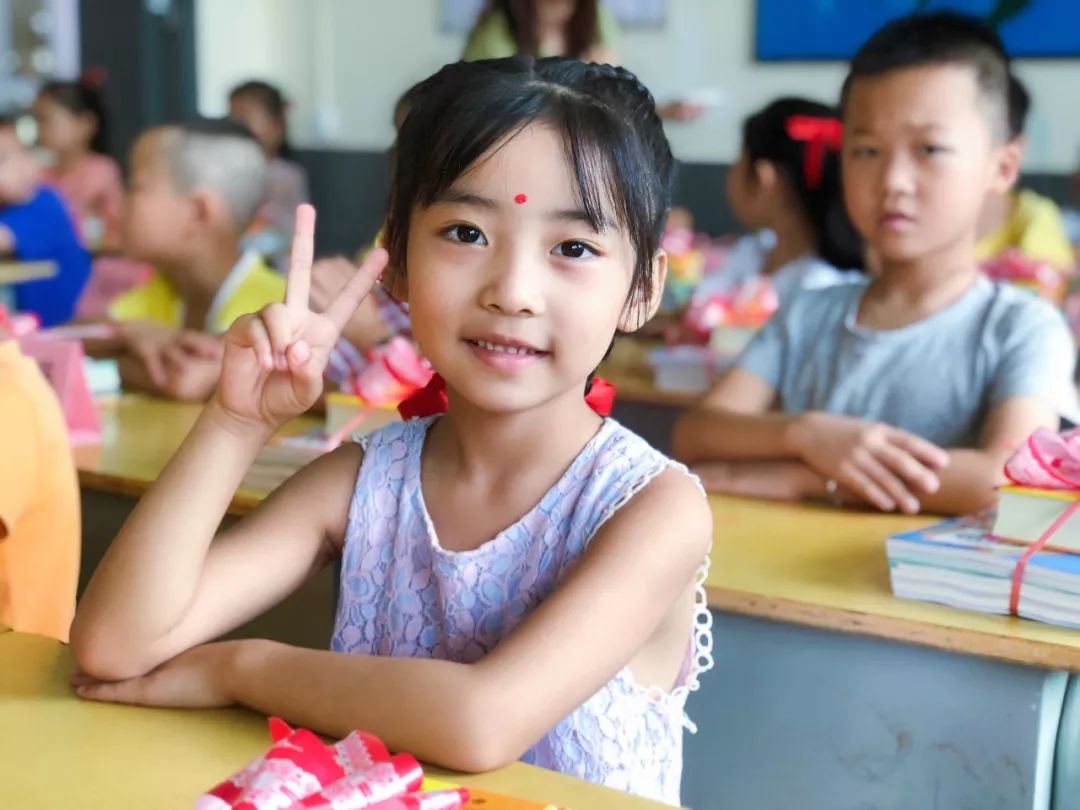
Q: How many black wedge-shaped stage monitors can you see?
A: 0